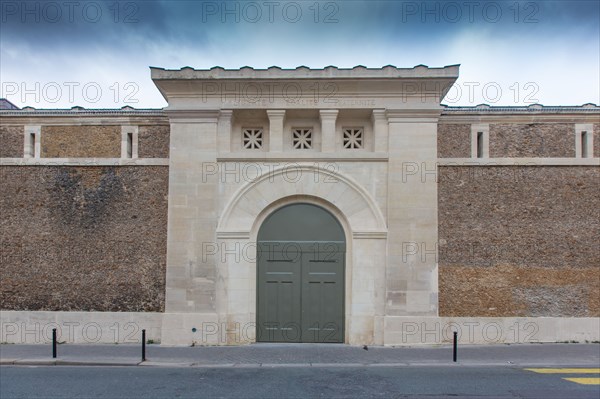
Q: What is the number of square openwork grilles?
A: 3